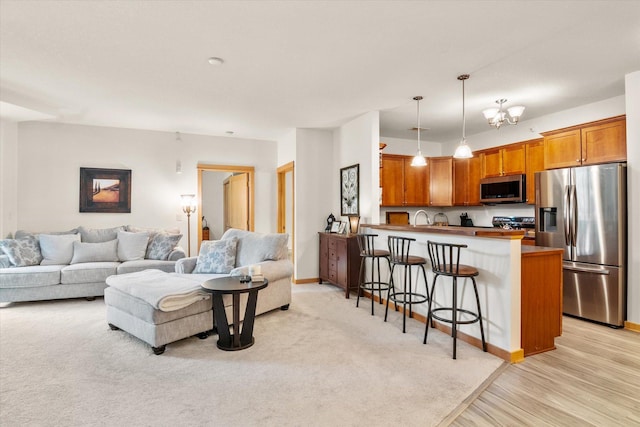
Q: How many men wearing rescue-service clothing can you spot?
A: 0